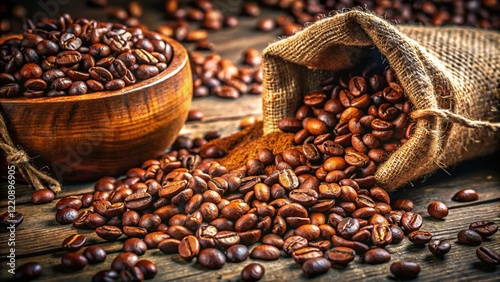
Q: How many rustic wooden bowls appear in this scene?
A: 1